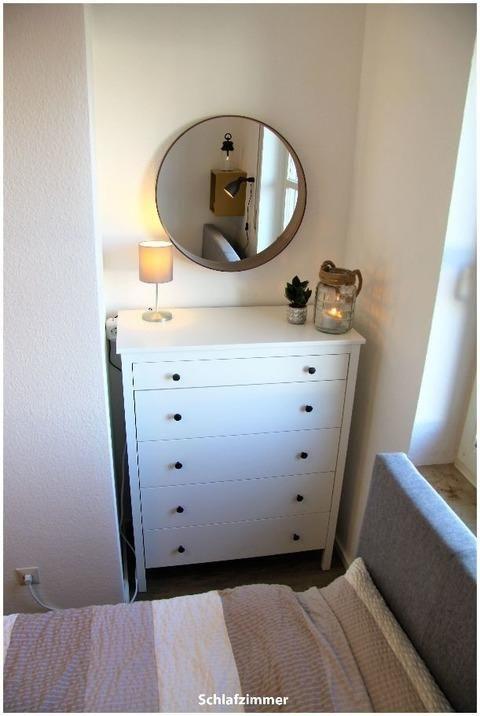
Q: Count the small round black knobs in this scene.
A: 10